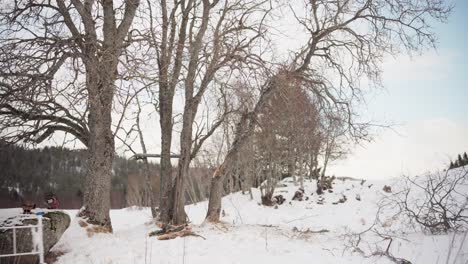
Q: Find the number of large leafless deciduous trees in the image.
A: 3